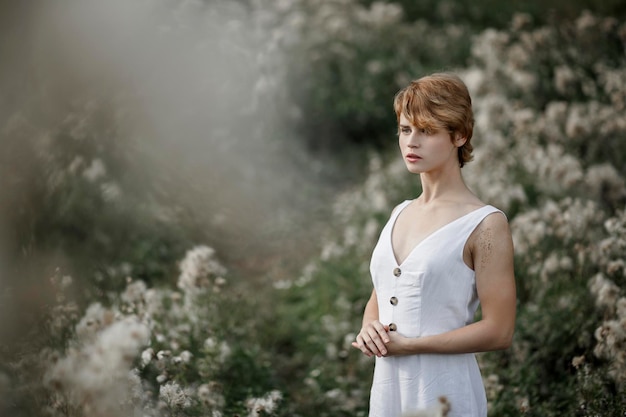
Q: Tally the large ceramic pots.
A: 0